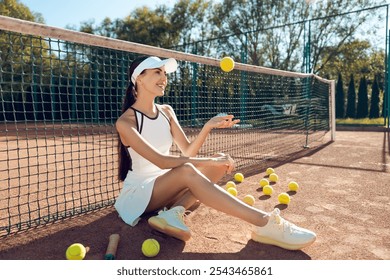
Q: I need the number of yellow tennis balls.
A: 13